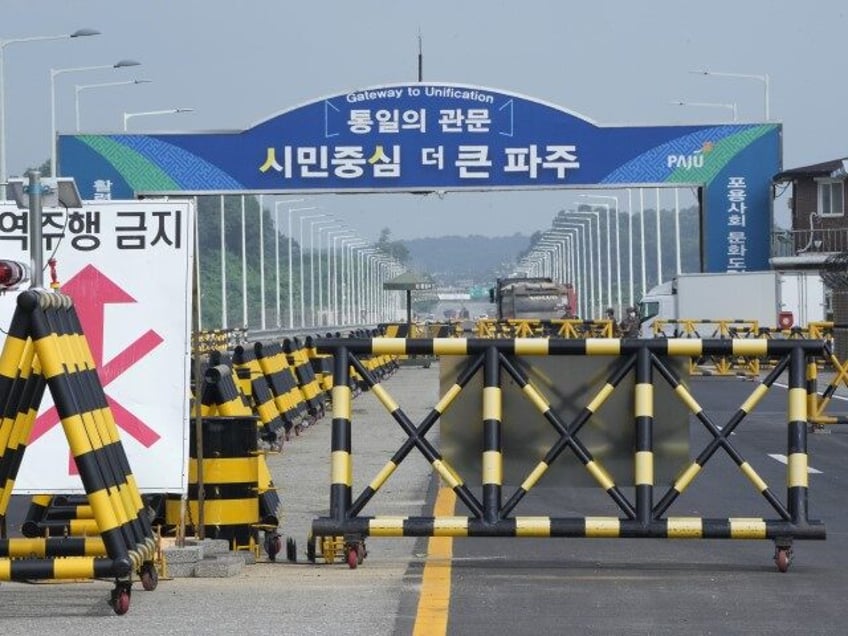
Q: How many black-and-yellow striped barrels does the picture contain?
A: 1